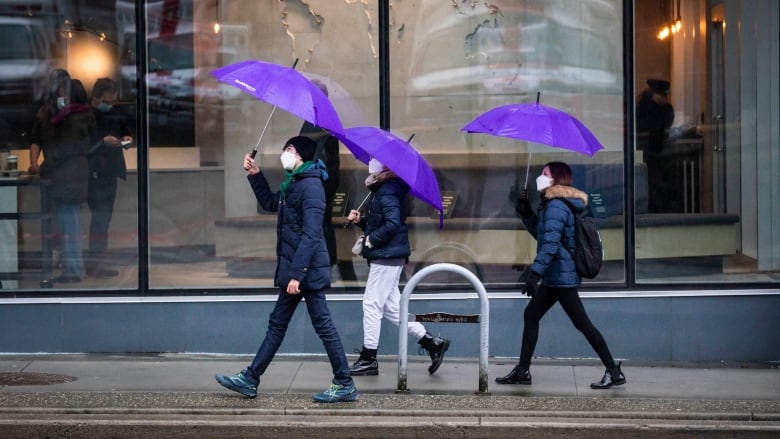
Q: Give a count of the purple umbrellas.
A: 3